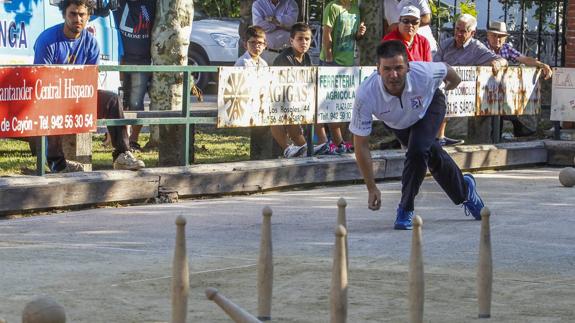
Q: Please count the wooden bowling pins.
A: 7